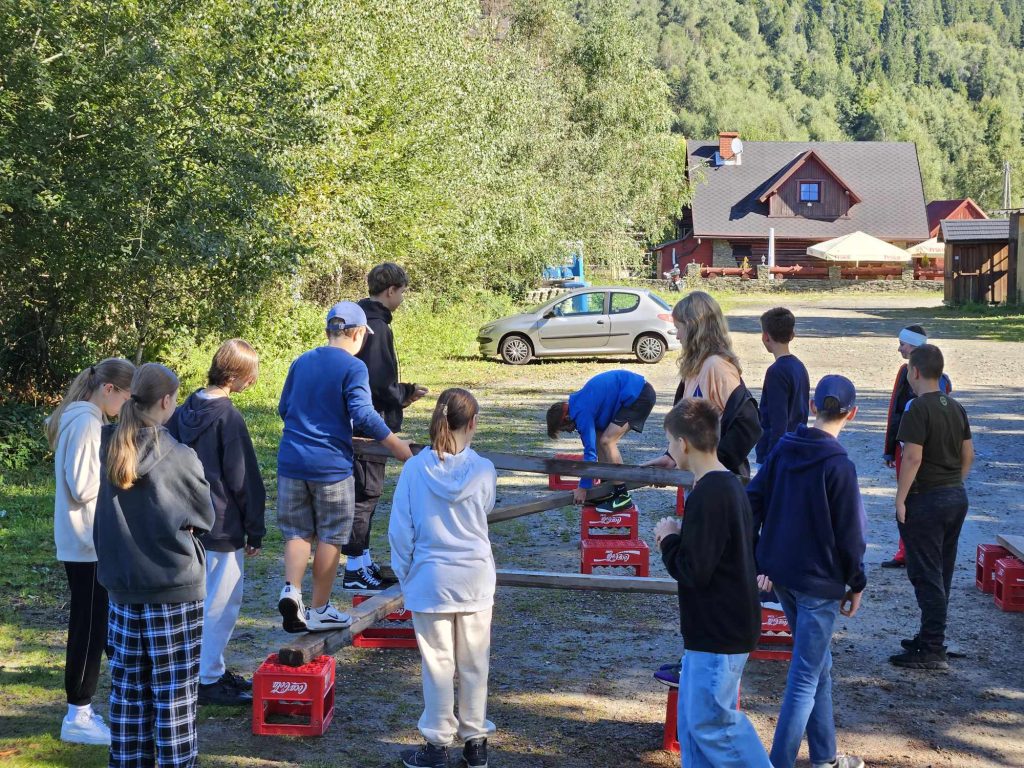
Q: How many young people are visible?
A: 13